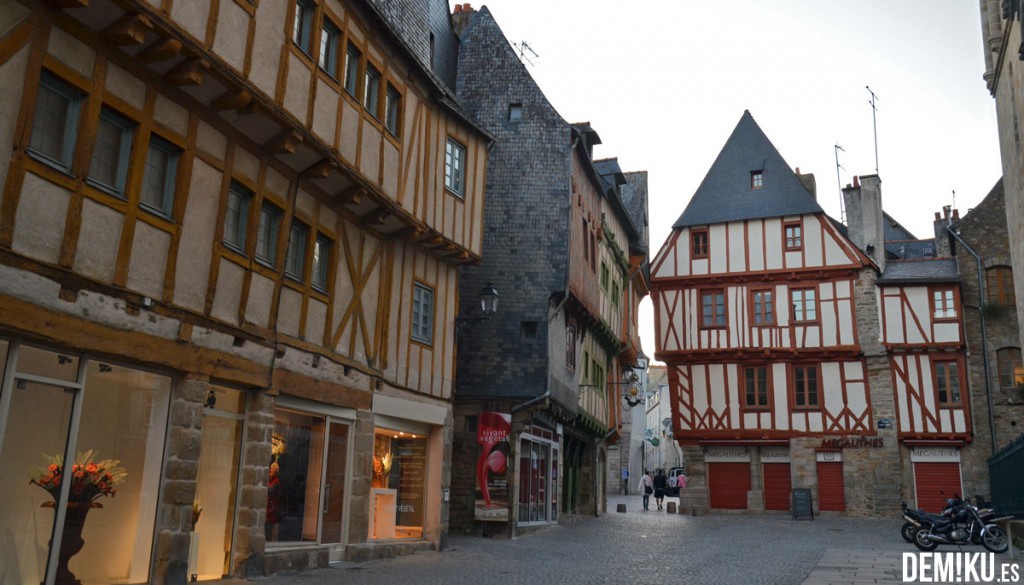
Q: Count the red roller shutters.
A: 4